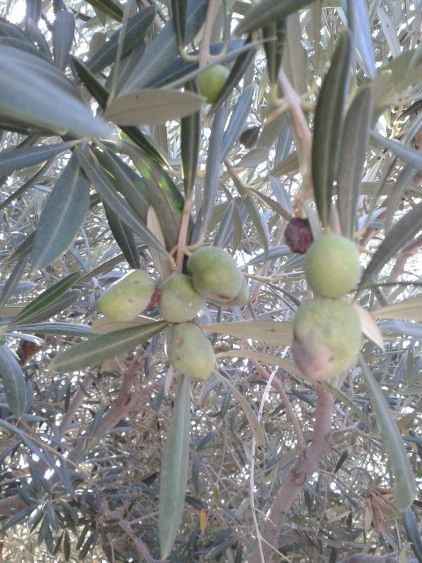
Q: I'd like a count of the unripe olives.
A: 8